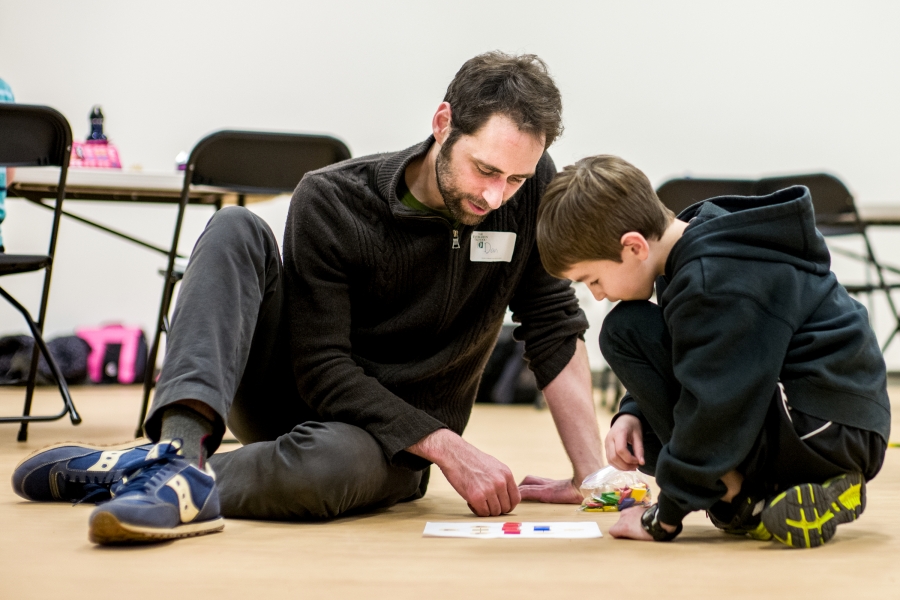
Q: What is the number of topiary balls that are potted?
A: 0